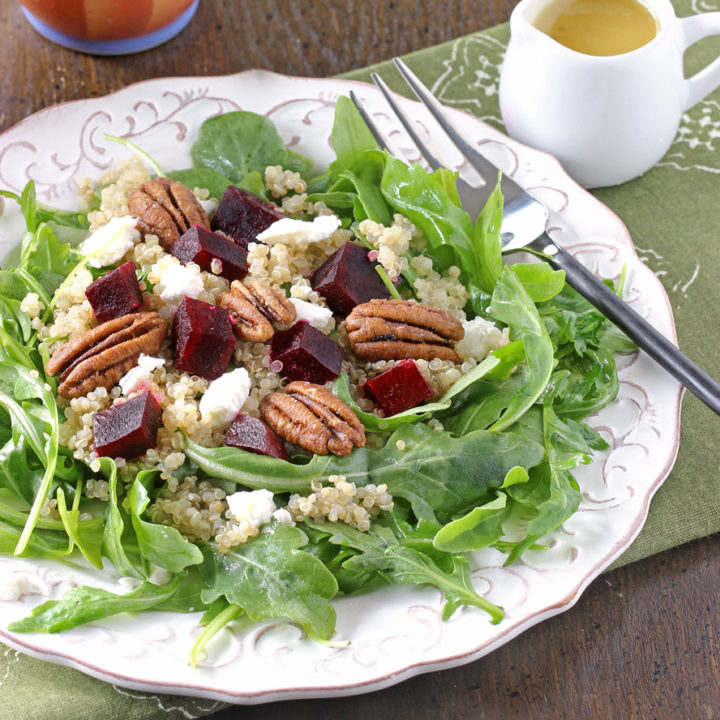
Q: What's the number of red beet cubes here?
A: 9